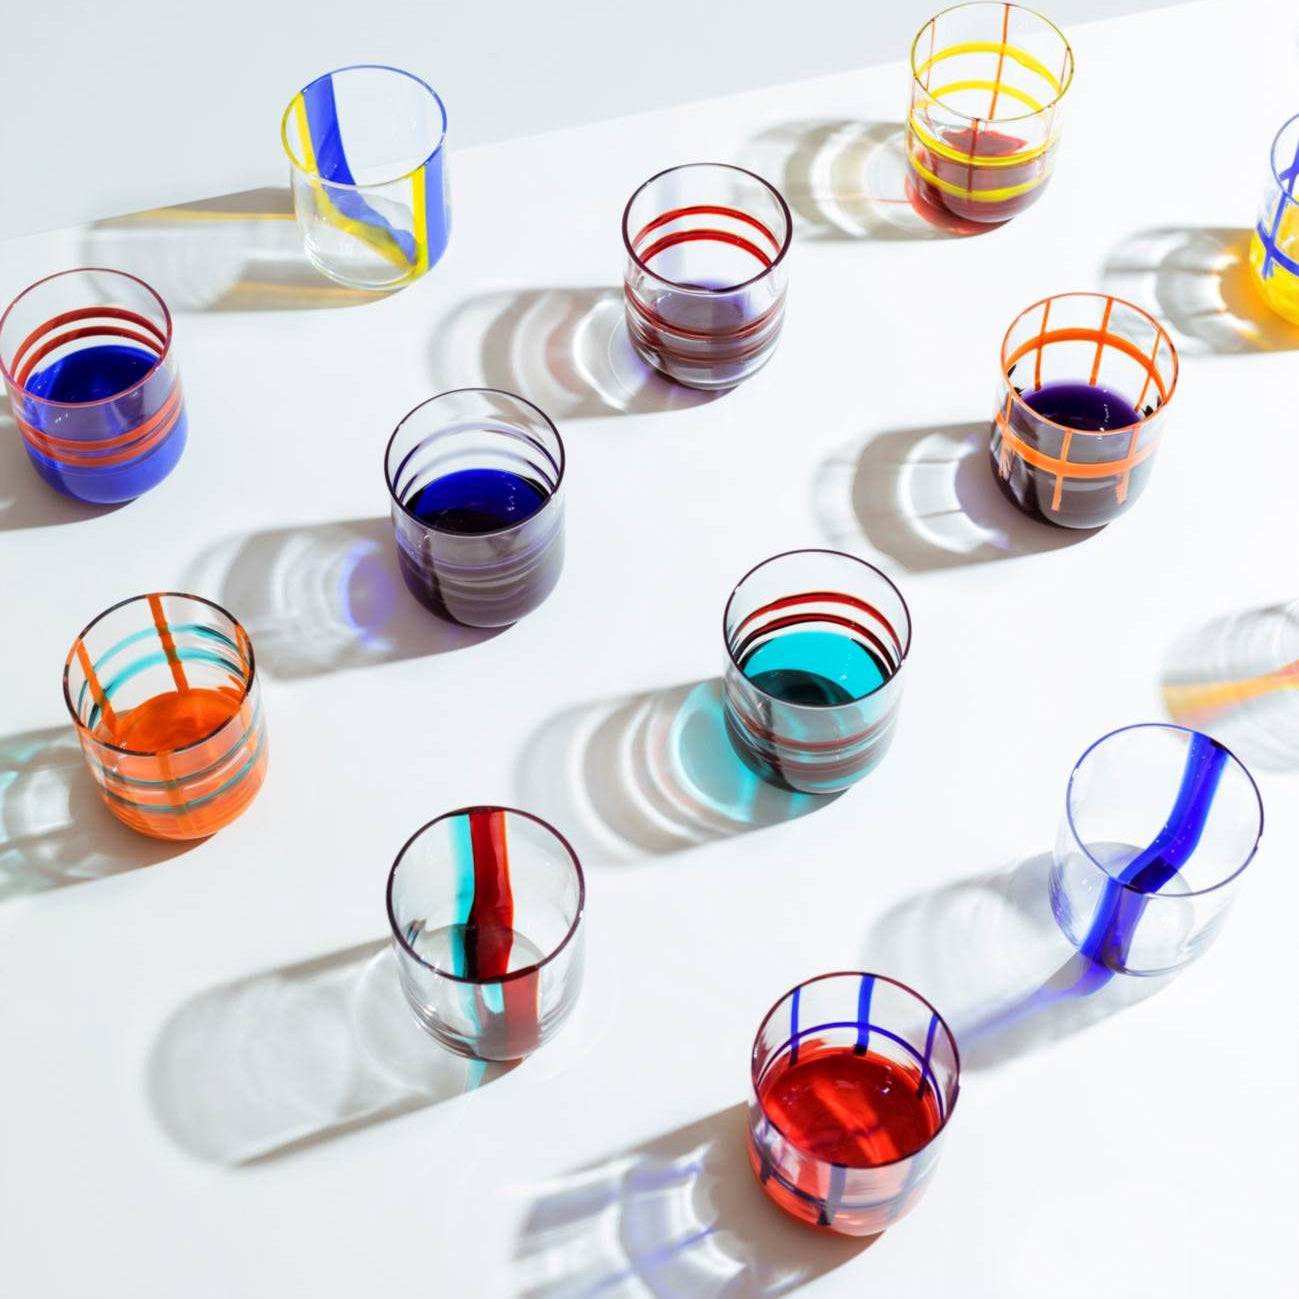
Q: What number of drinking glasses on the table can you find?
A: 12